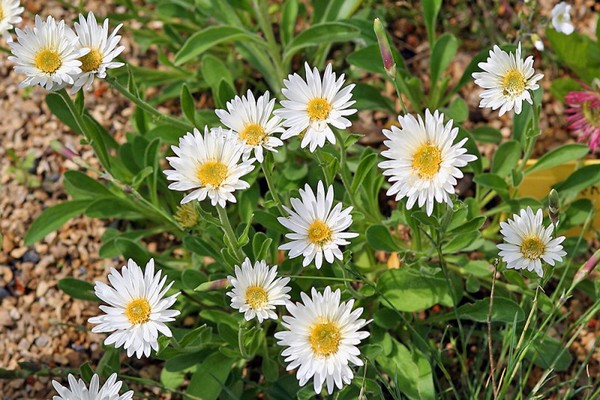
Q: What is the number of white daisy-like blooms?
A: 14